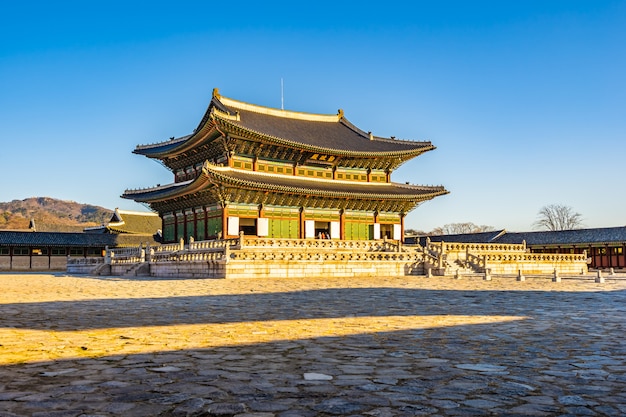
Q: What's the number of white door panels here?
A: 6